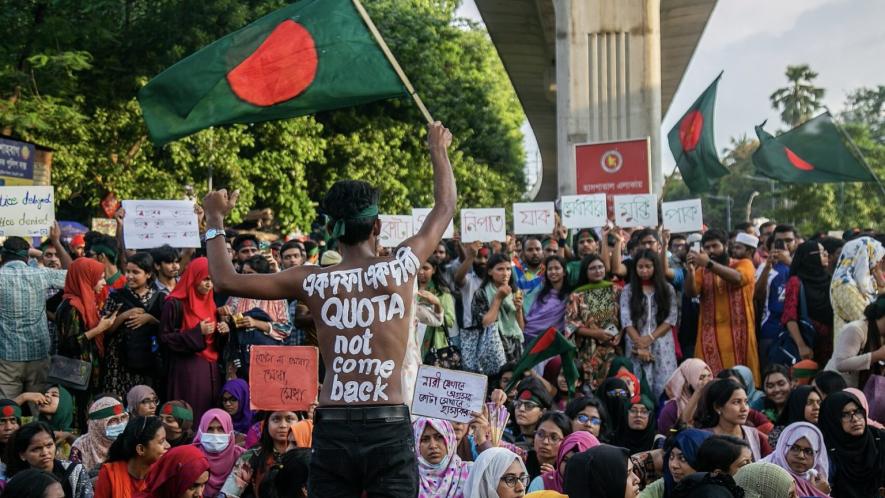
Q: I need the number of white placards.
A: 10